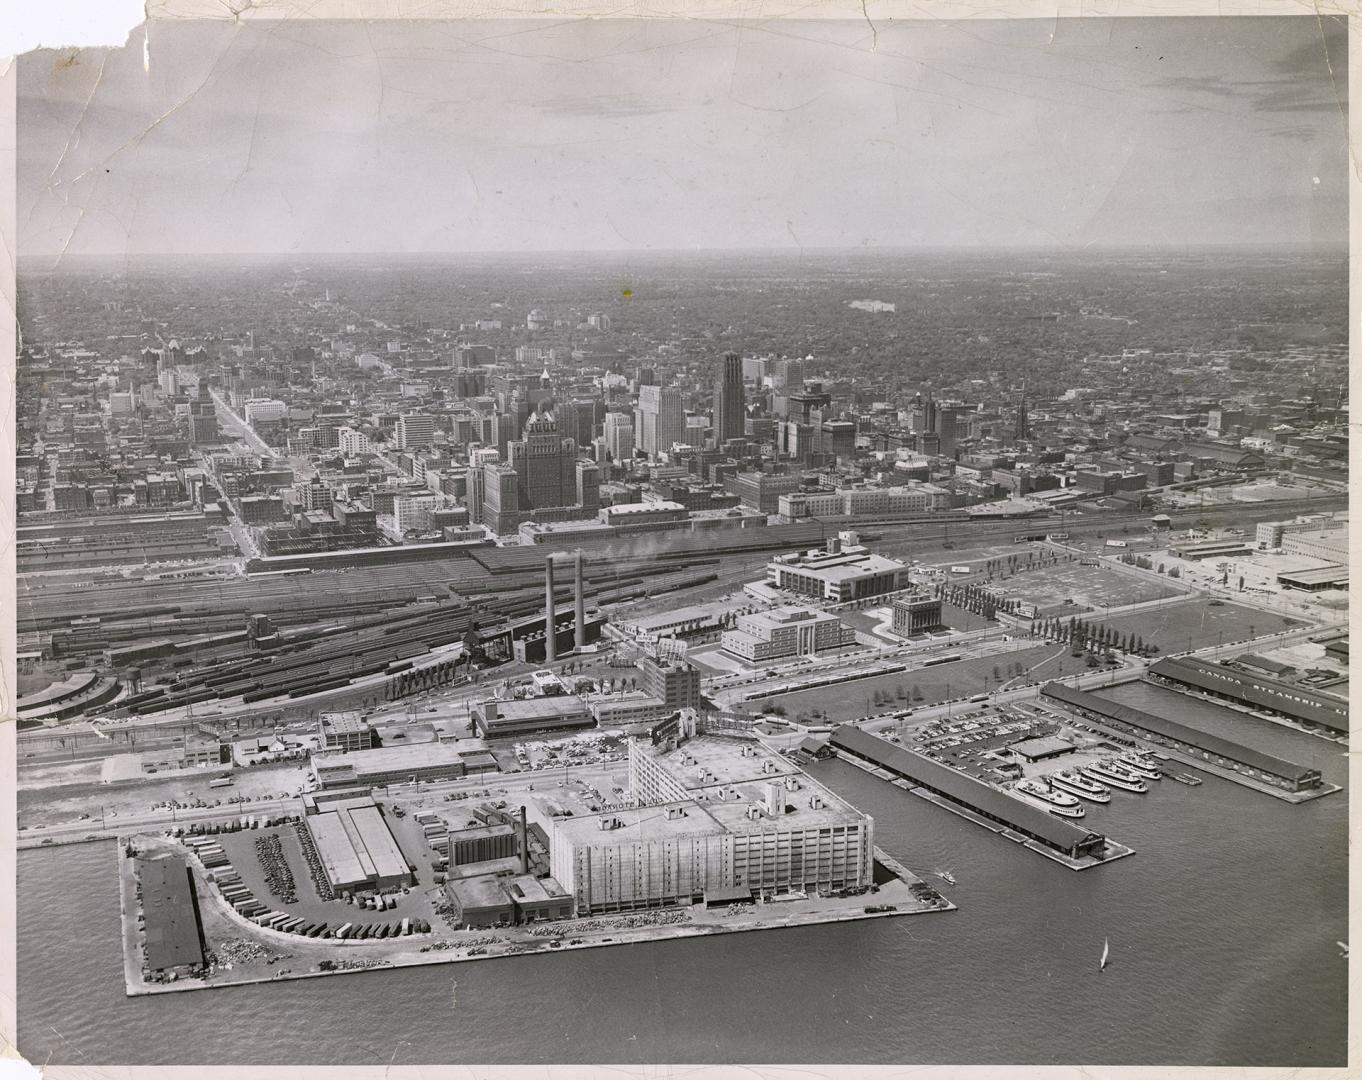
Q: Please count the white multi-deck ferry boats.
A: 4